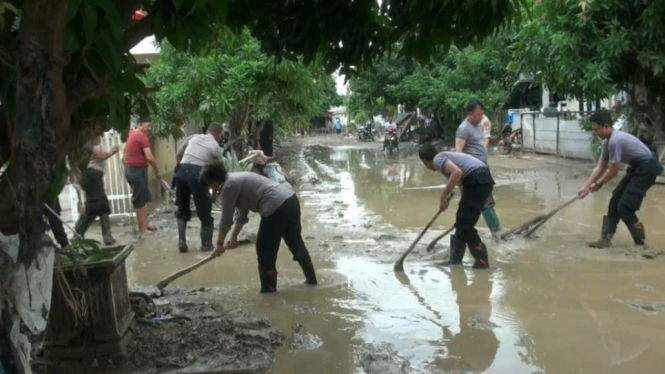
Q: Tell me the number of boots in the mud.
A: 11